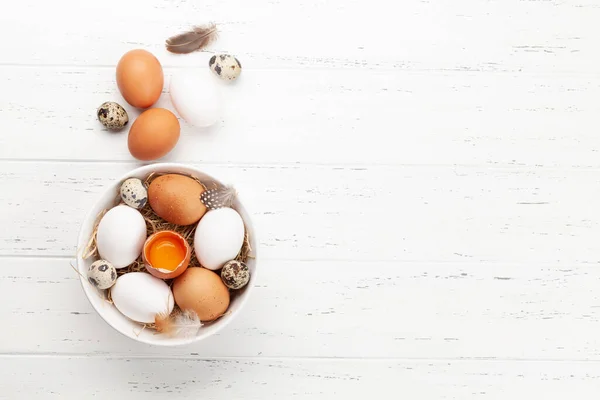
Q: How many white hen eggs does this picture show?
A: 4